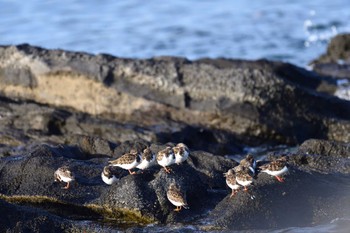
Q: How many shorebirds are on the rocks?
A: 11